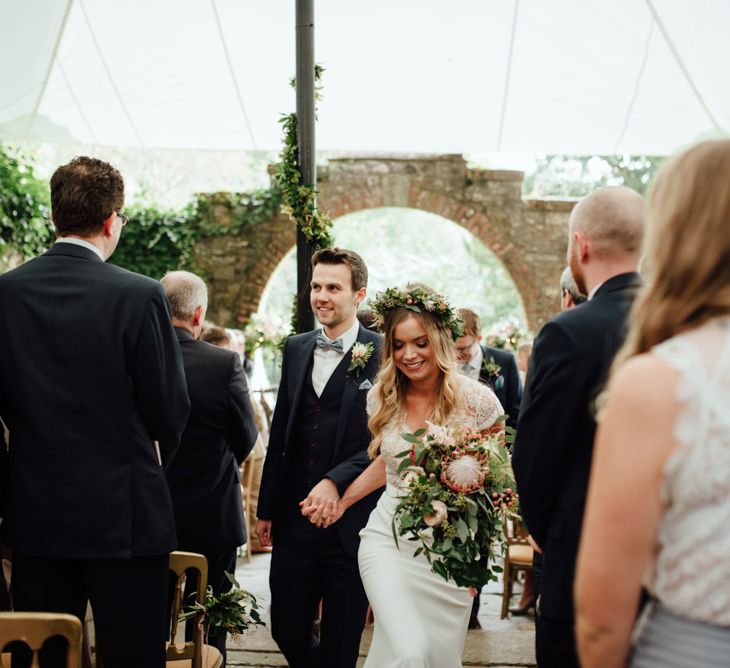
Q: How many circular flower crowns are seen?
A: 1